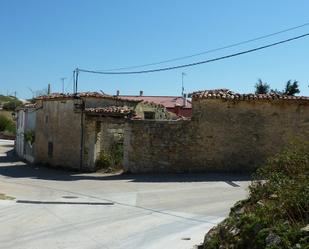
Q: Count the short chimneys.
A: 2